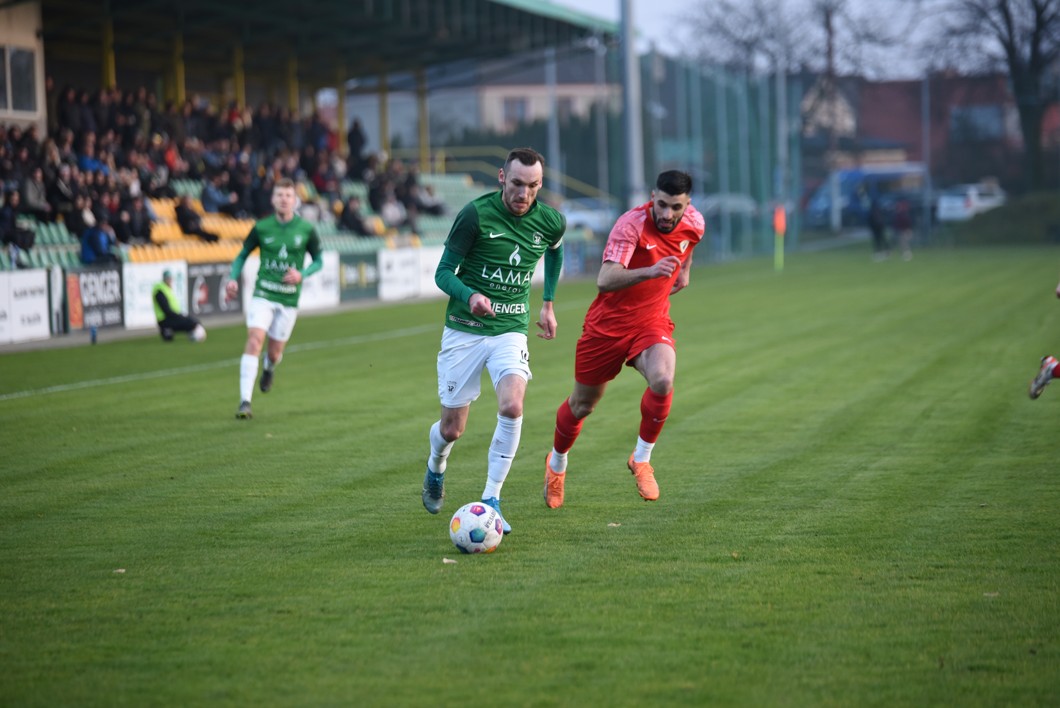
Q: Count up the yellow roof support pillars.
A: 7